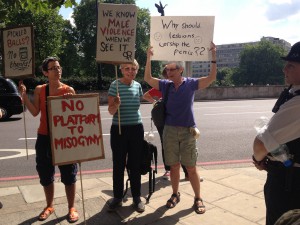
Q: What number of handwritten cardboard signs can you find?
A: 4